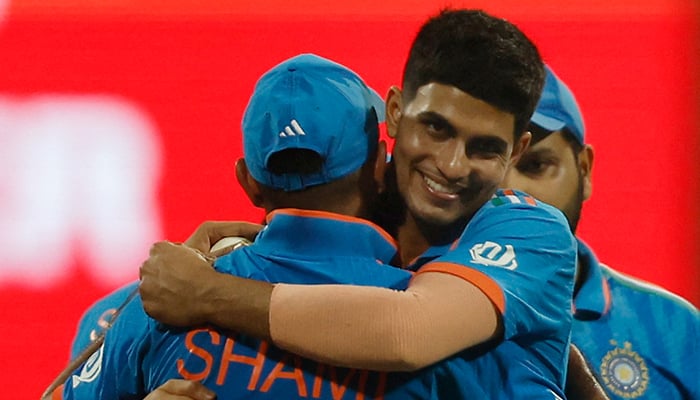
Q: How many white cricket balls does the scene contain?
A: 1